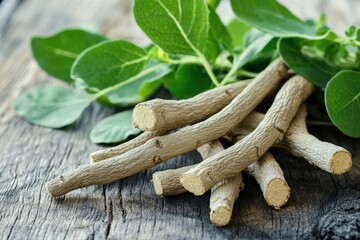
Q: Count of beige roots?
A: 8